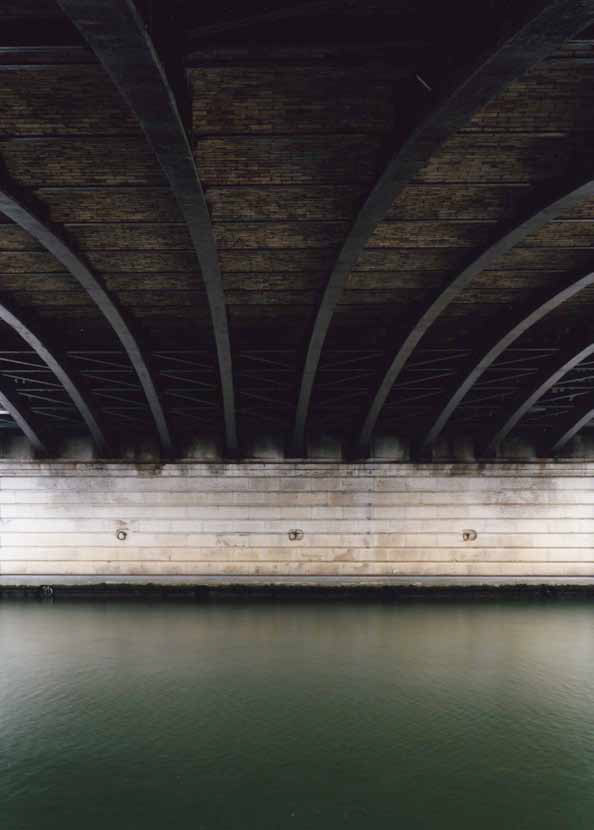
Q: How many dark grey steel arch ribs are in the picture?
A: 9